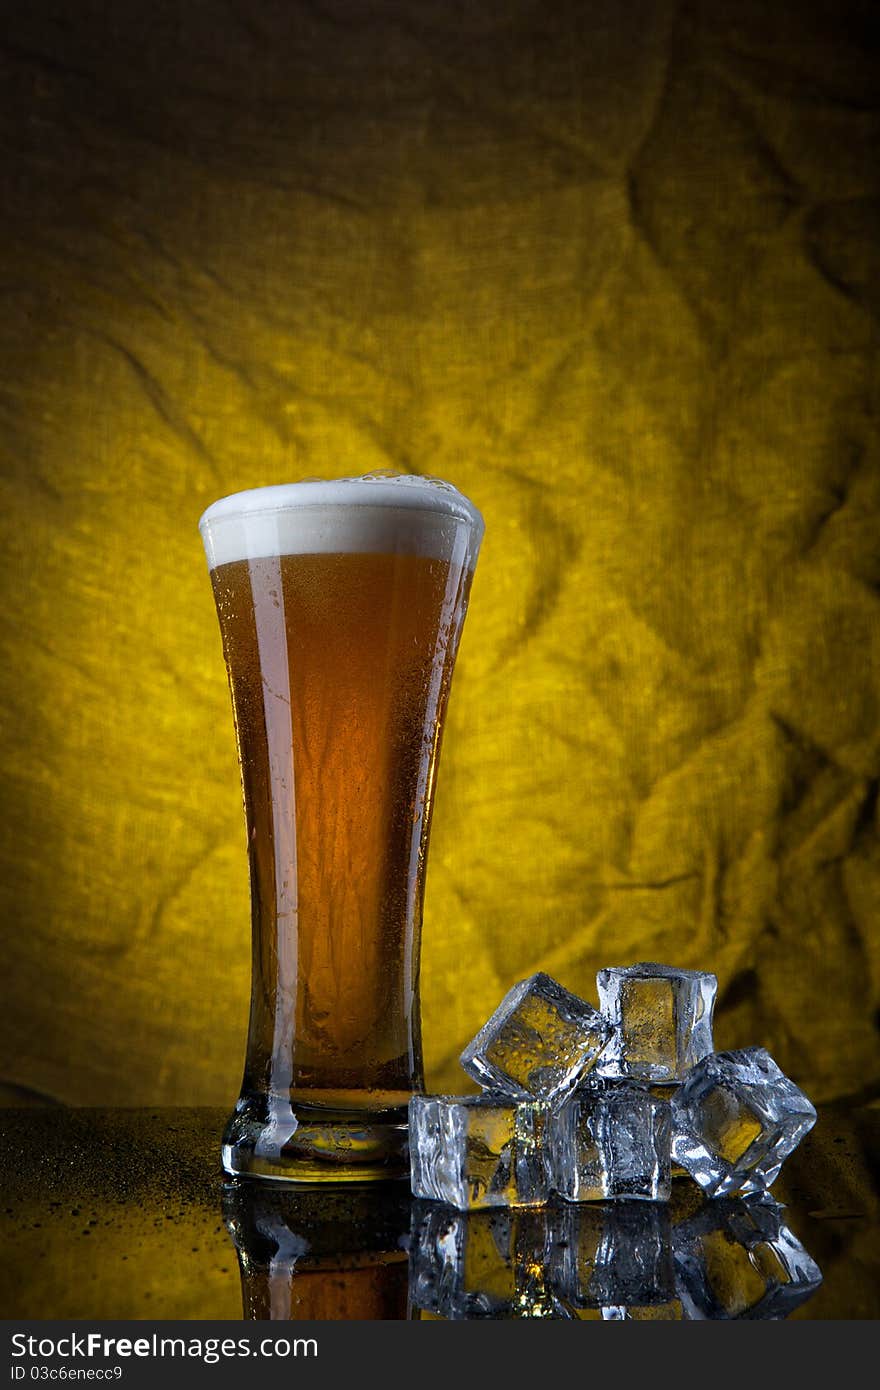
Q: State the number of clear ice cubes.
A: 5